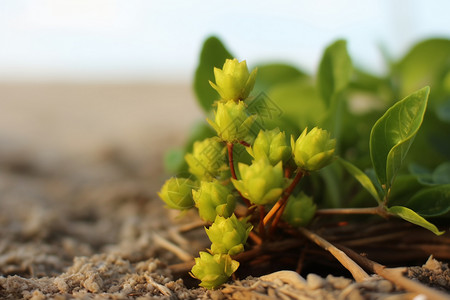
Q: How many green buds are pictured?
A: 11